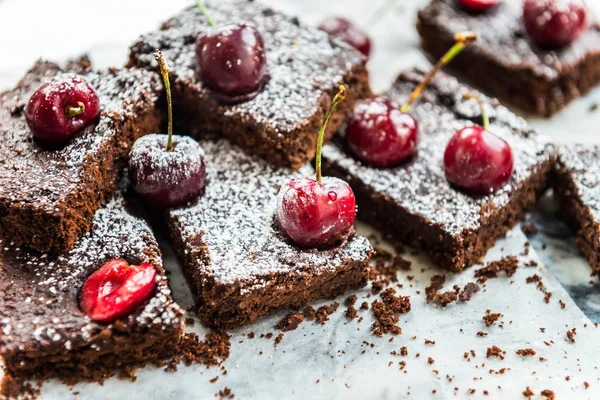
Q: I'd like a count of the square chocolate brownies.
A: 7